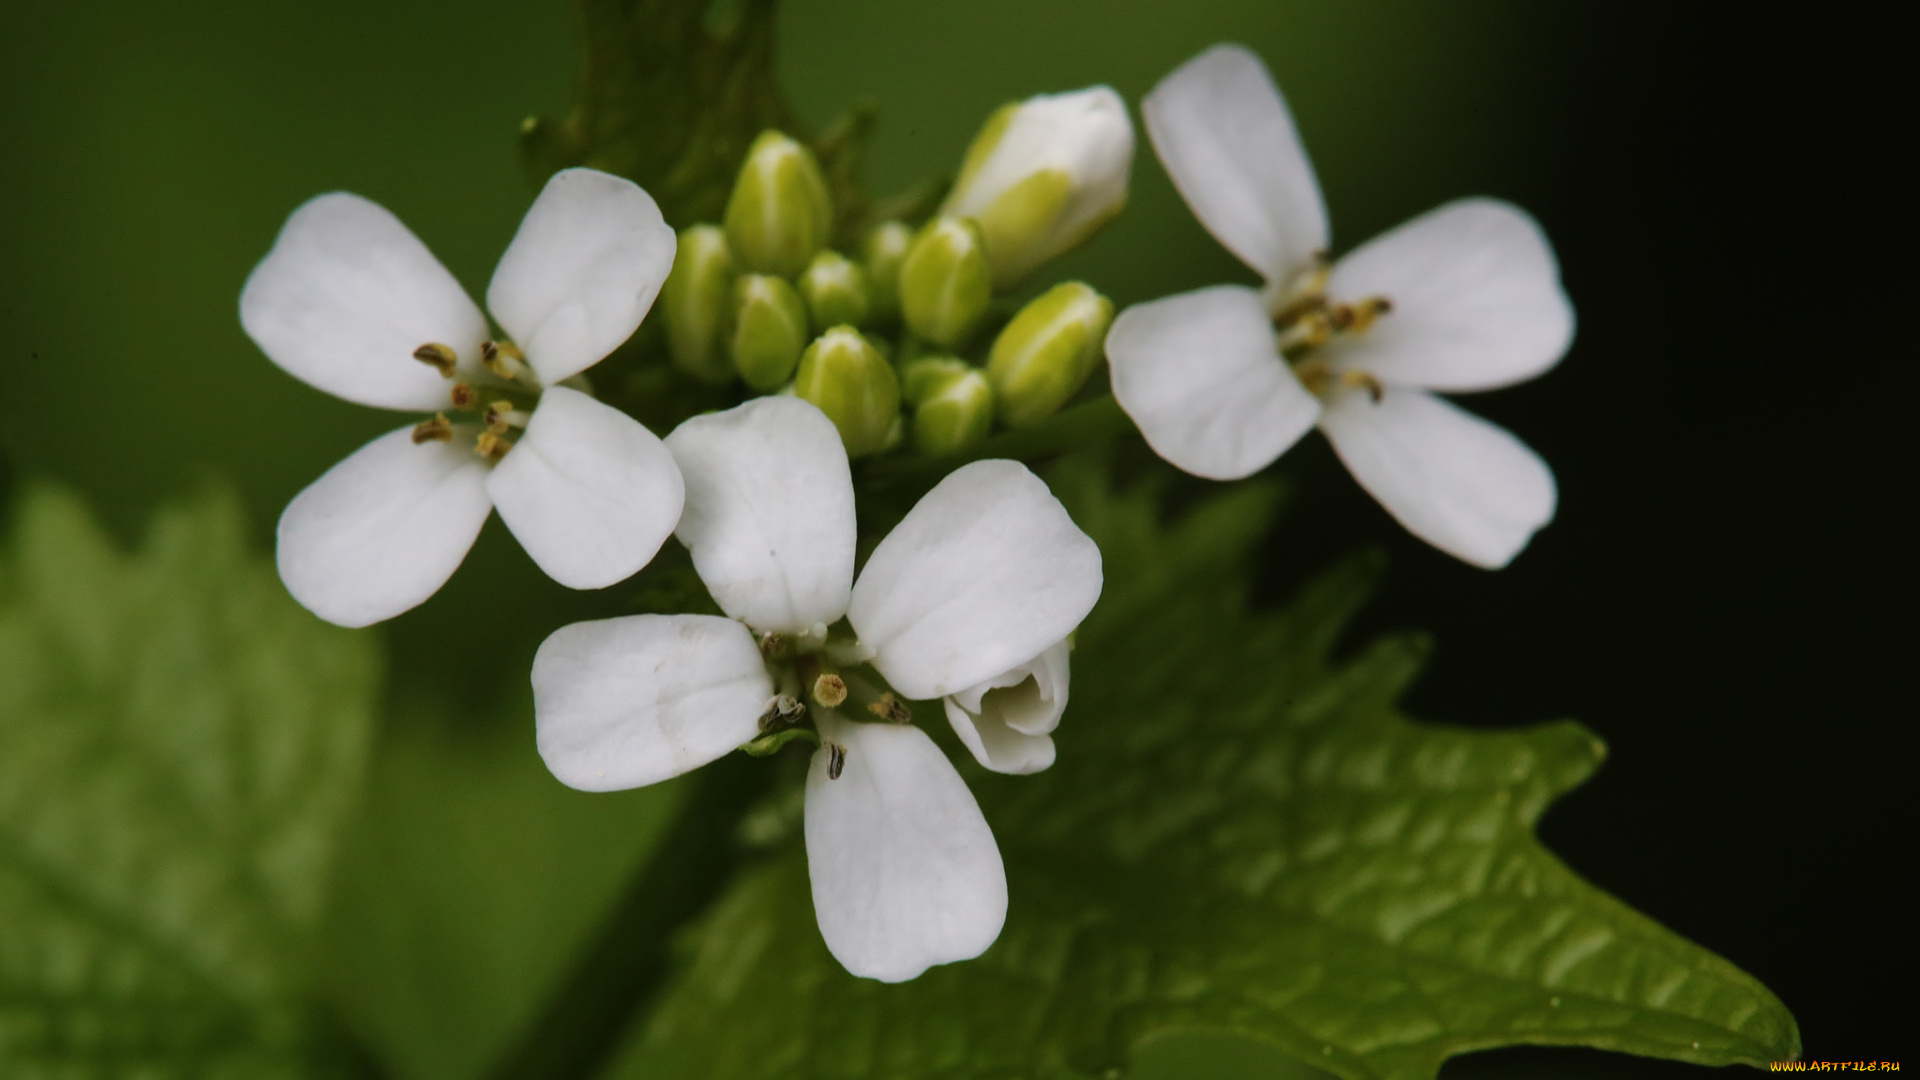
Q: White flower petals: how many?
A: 12